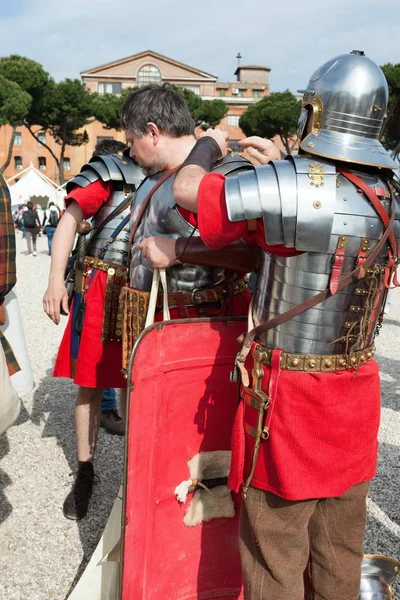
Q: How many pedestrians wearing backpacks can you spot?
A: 2